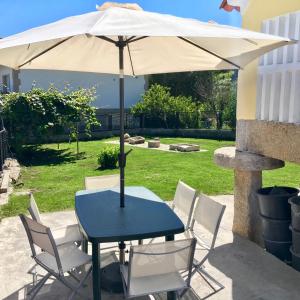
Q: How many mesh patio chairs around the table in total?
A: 6